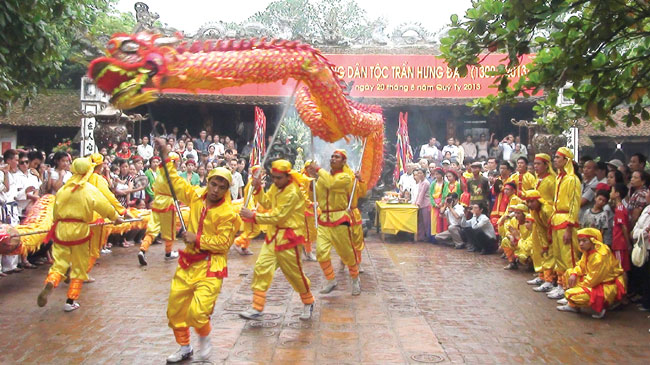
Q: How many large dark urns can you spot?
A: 2